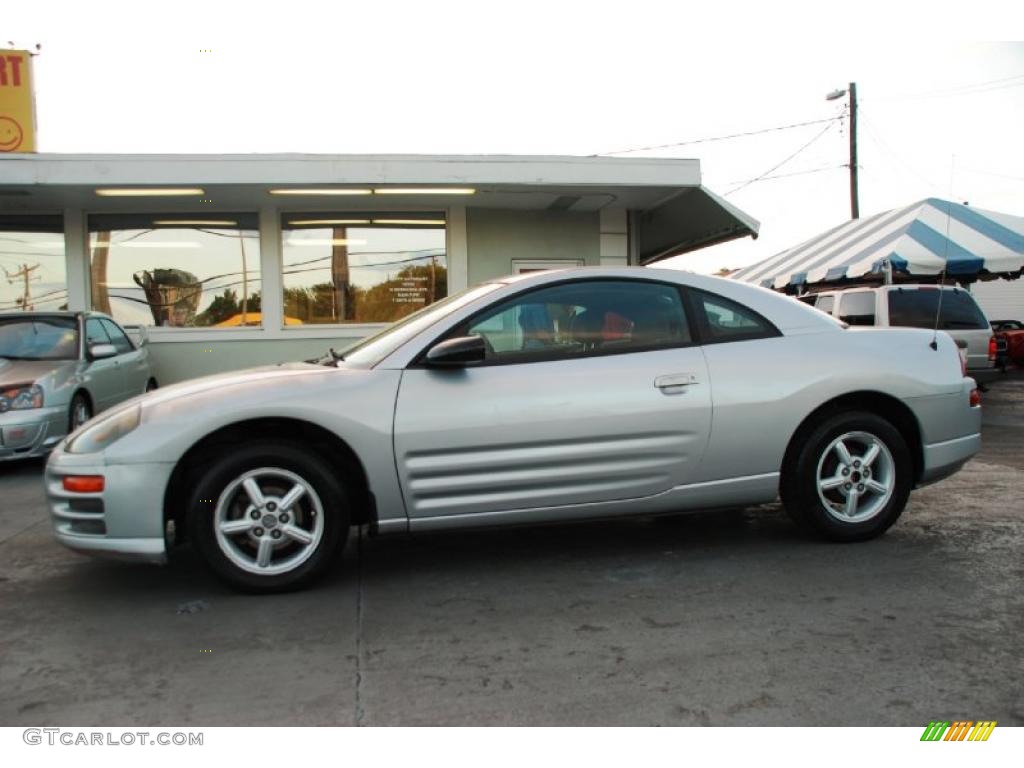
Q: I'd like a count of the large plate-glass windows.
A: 3